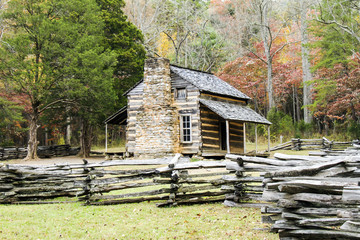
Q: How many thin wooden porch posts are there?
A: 5